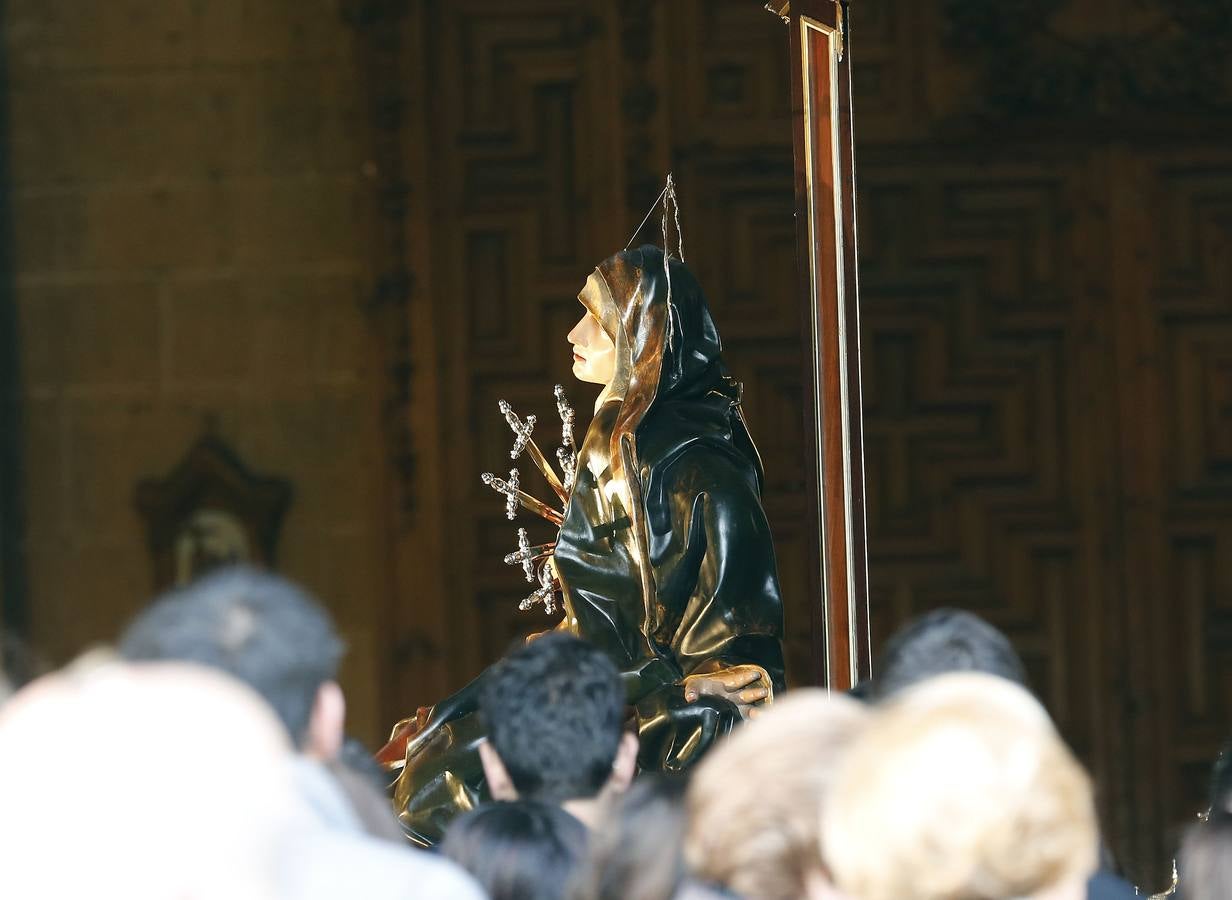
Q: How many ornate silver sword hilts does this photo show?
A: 6